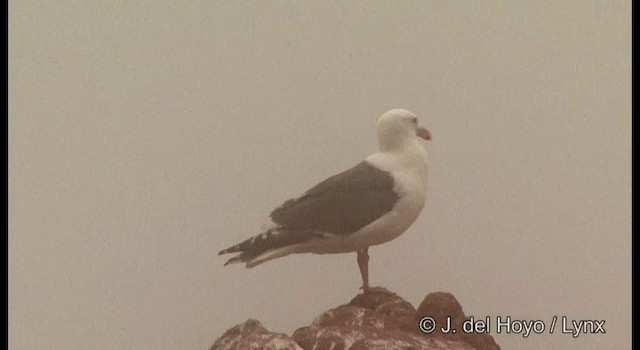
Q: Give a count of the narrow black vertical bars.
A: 2